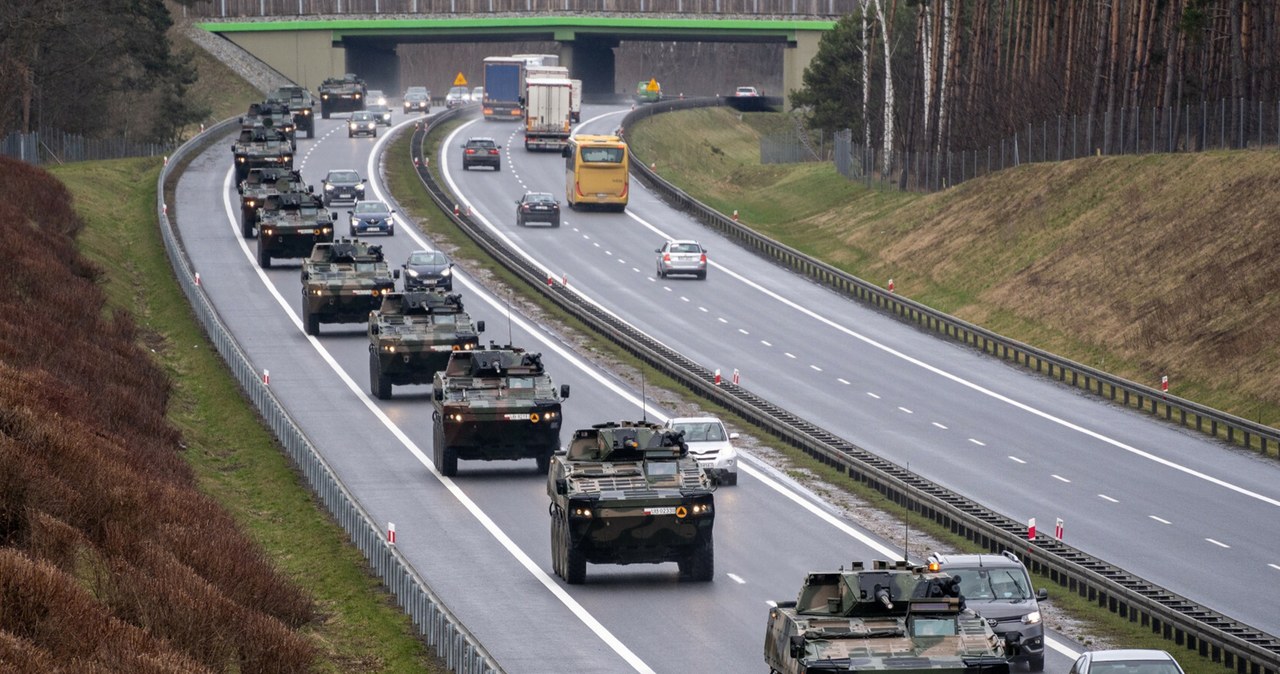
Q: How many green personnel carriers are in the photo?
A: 11